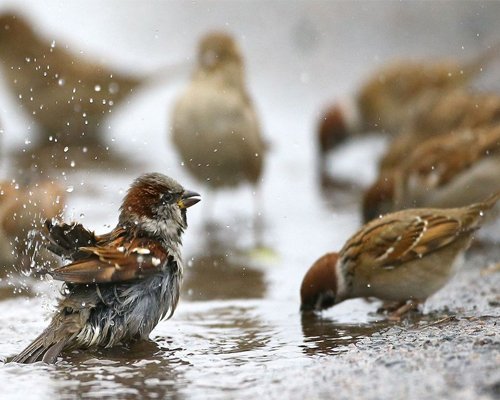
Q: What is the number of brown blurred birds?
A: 6